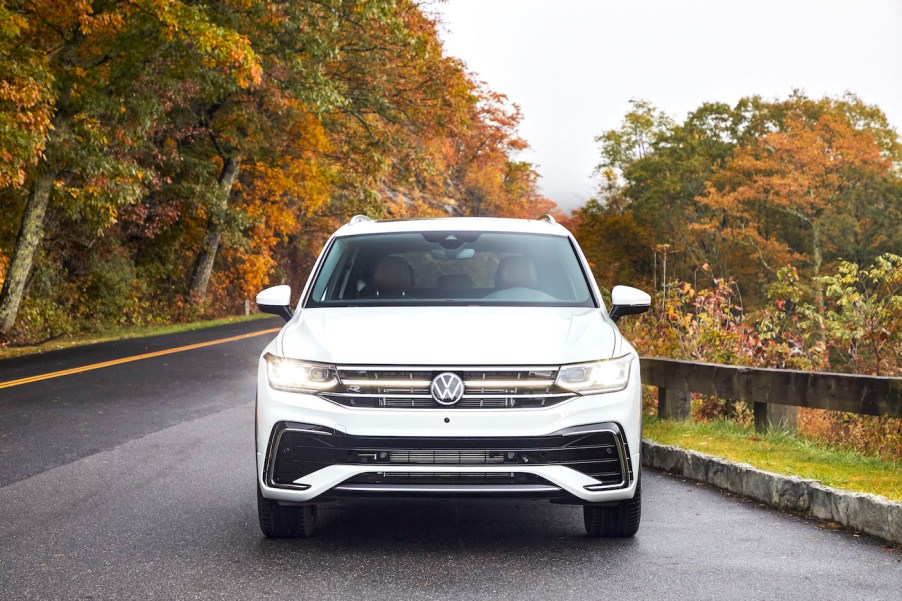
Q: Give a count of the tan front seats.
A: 2